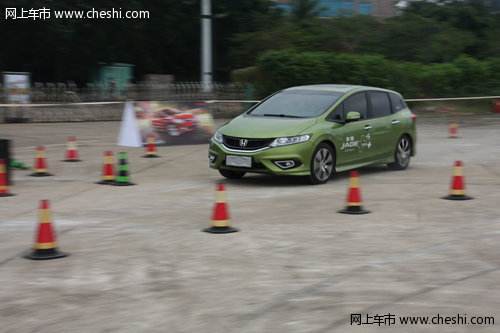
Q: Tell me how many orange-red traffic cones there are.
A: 10